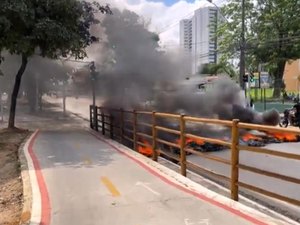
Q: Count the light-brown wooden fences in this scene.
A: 1